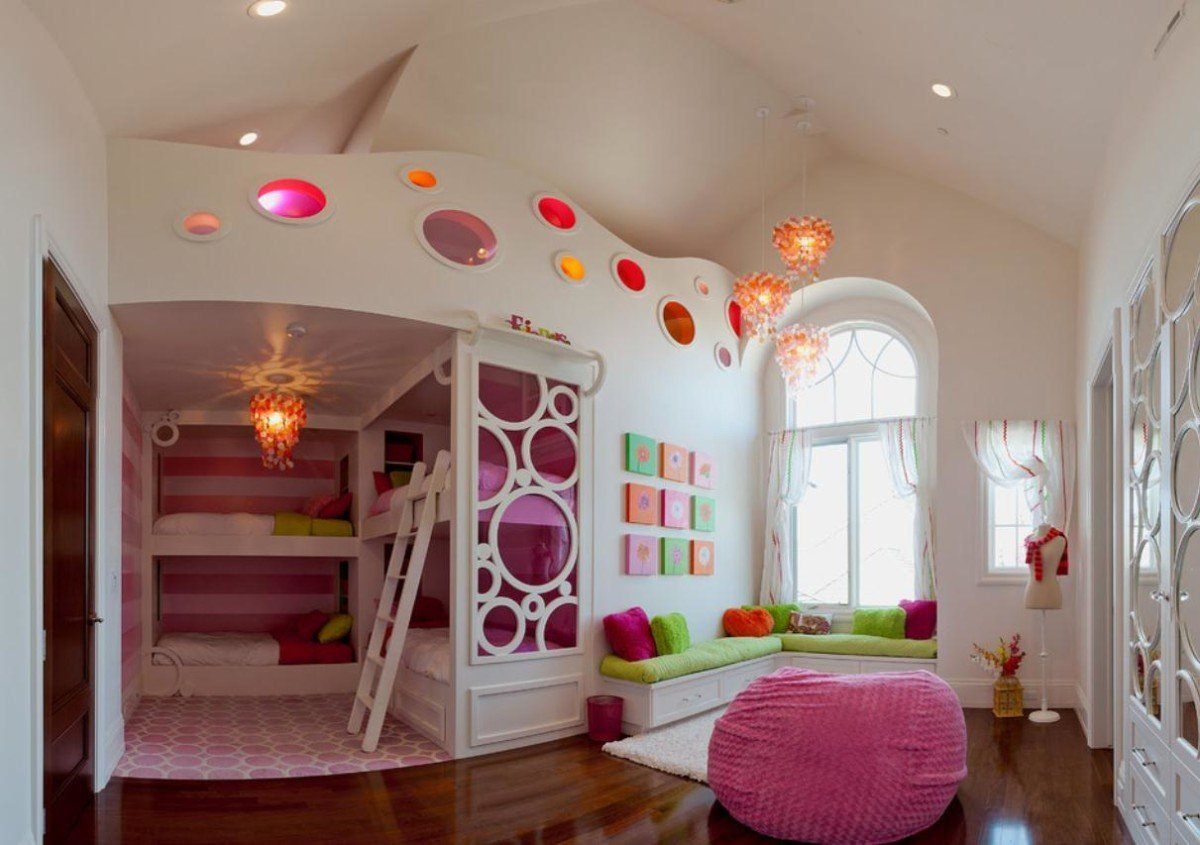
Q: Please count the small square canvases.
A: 9